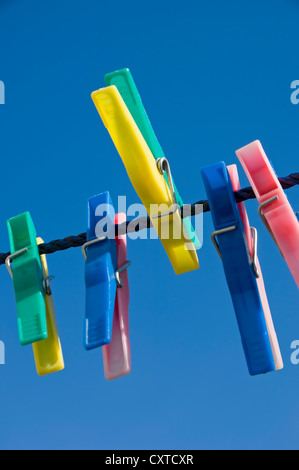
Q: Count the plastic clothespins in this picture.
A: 5